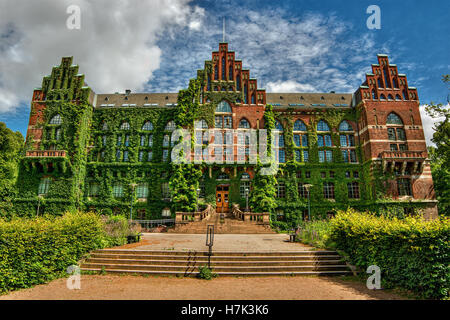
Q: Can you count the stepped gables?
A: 3